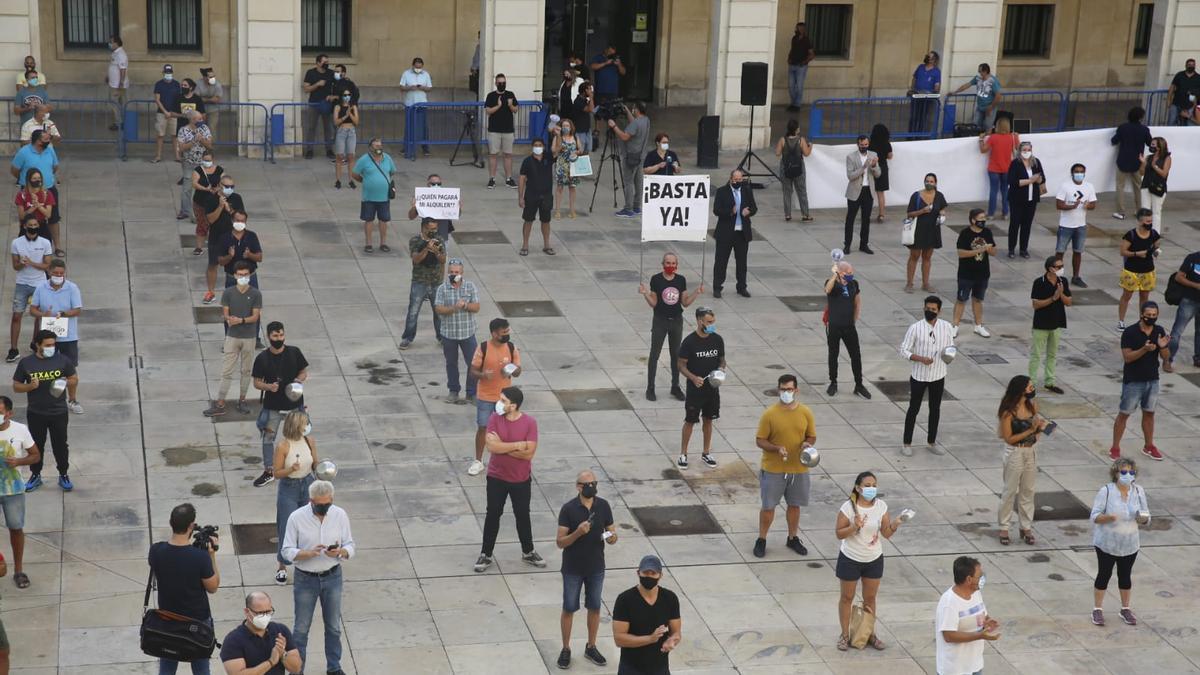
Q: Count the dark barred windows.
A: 6